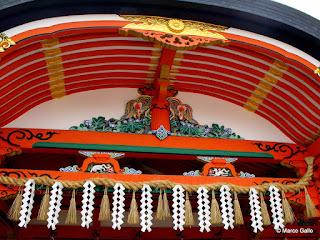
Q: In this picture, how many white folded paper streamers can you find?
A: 10